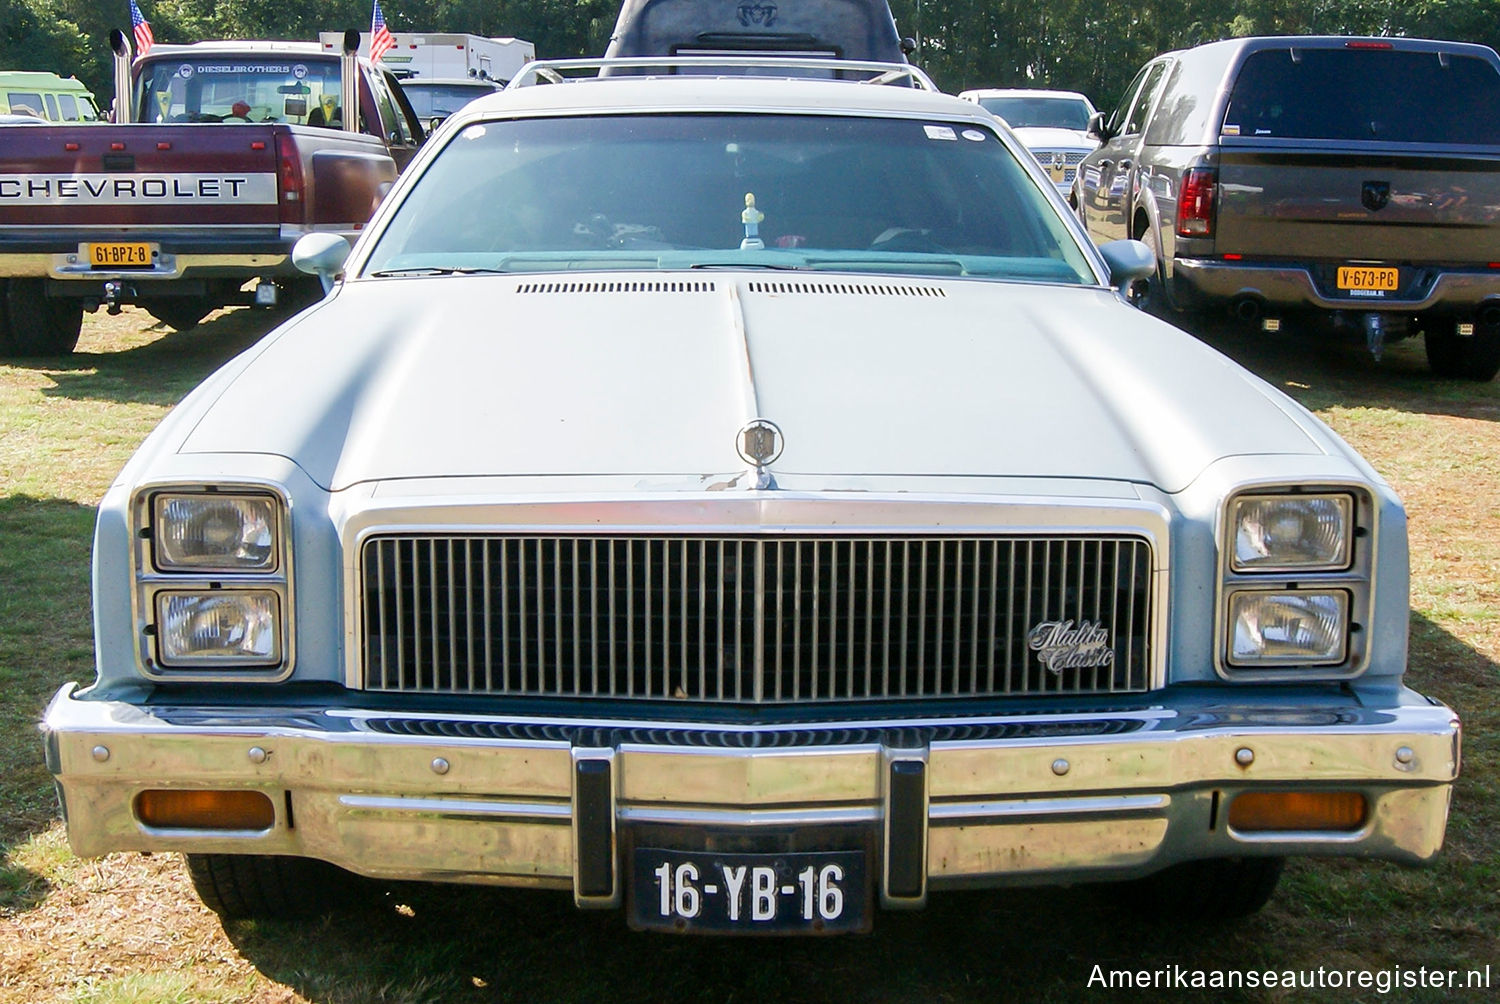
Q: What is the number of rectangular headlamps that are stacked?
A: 4